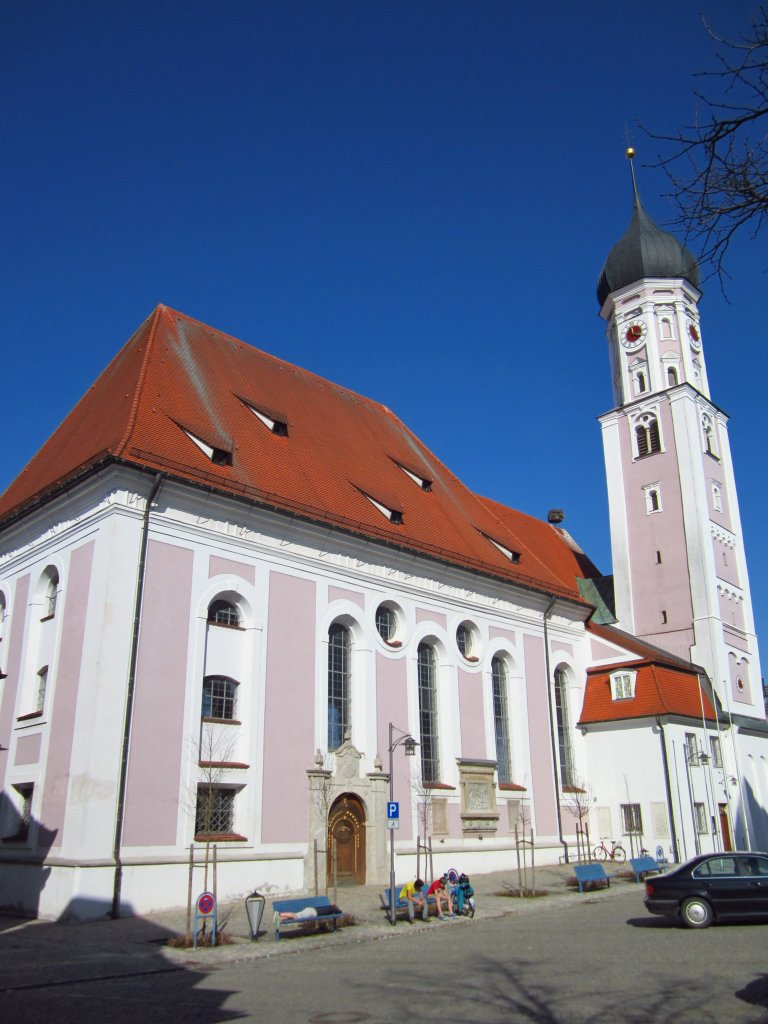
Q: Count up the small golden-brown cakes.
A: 0